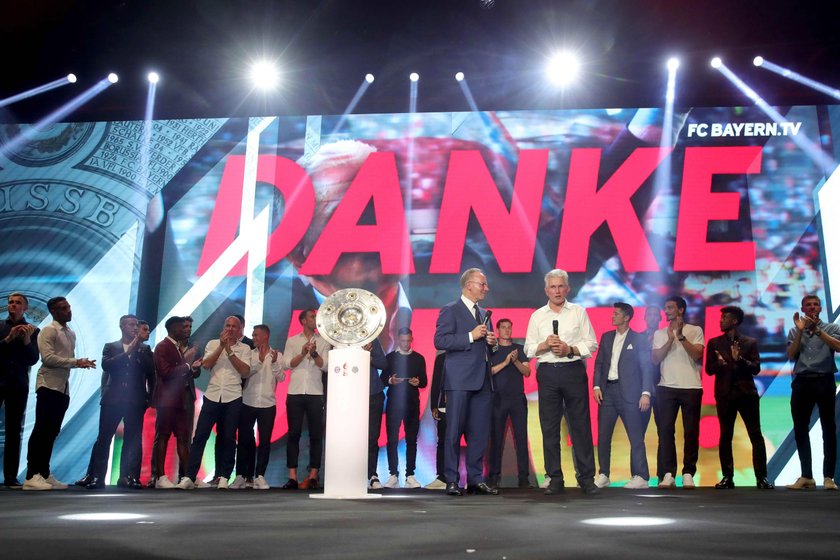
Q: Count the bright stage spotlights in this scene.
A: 11